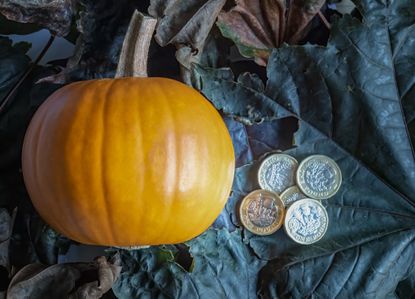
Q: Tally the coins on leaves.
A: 5